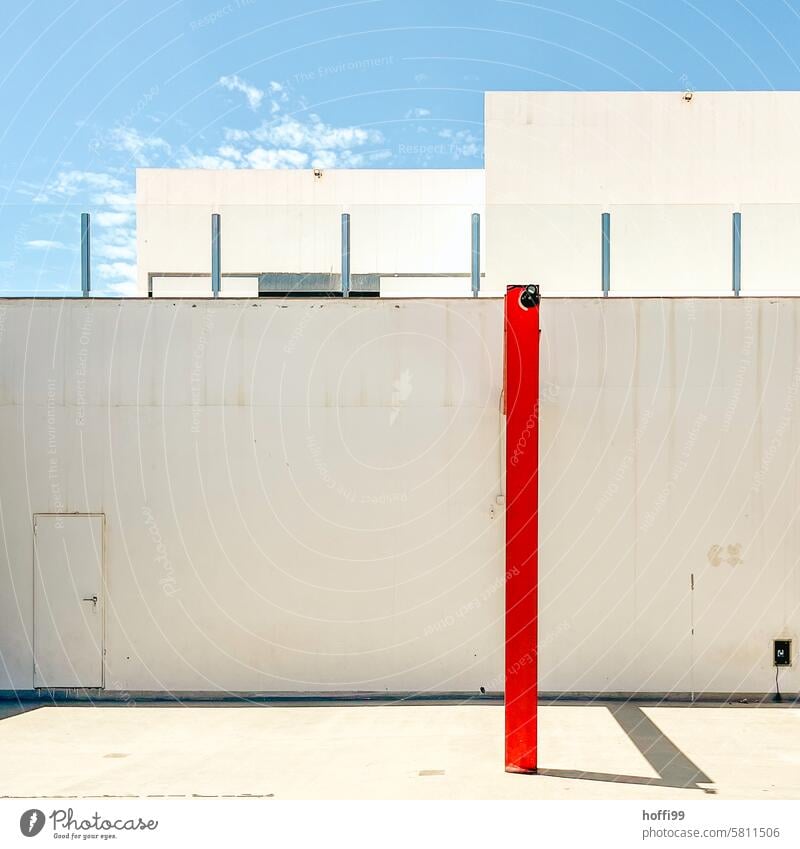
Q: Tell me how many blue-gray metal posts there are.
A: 6